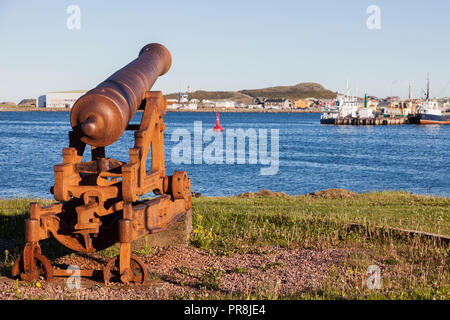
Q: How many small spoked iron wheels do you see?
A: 2